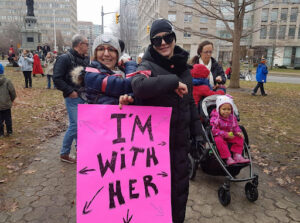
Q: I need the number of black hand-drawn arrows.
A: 5